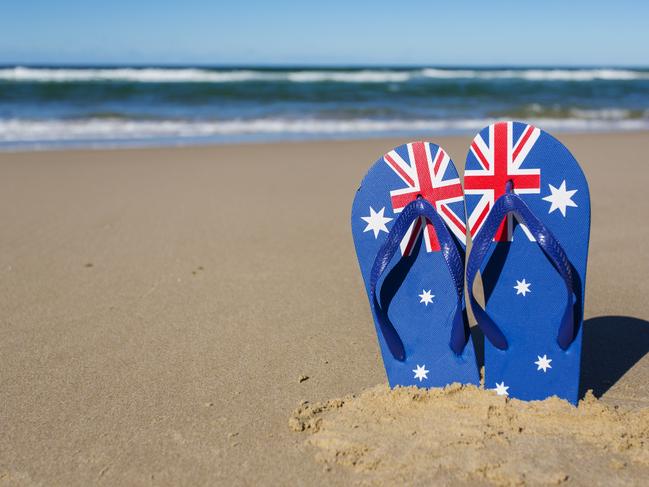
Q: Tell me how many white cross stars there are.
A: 7